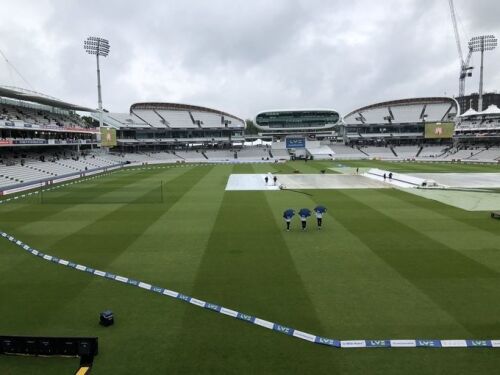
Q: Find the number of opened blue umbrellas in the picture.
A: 3